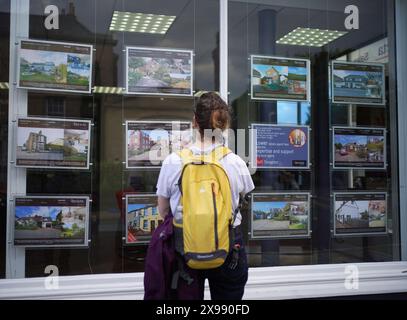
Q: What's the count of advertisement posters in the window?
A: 12